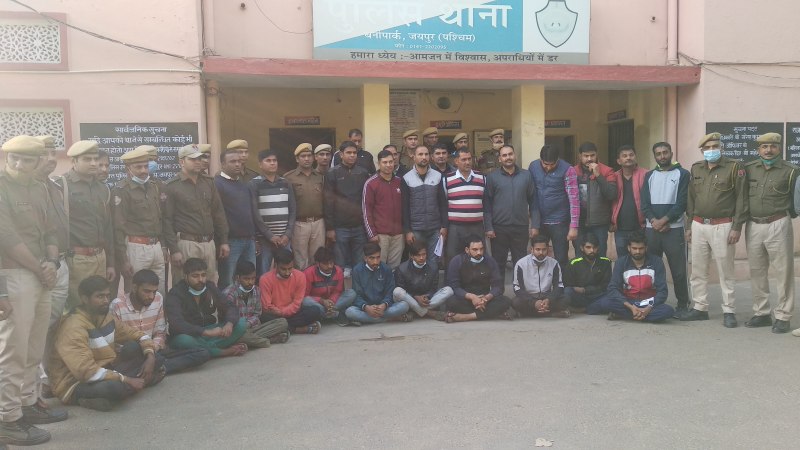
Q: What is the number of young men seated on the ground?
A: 12